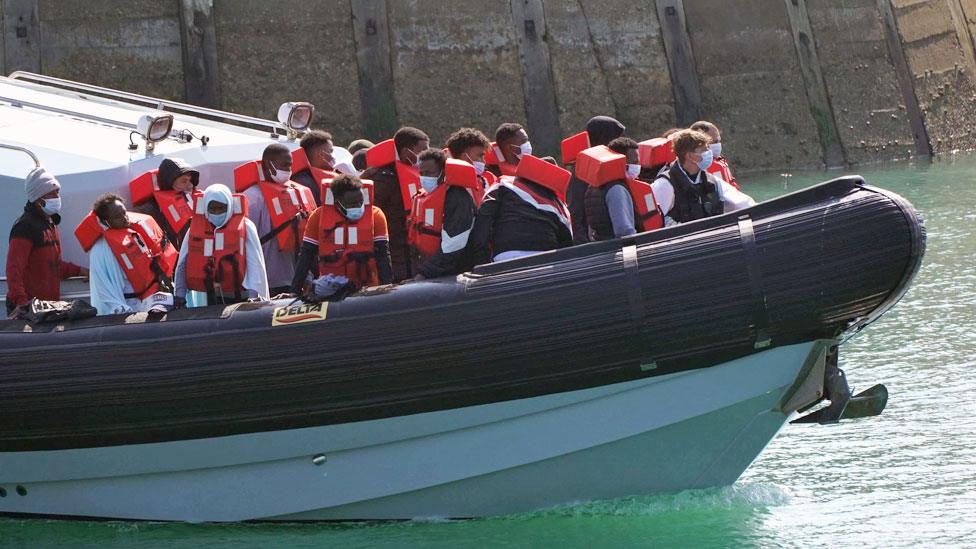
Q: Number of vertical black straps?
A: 2